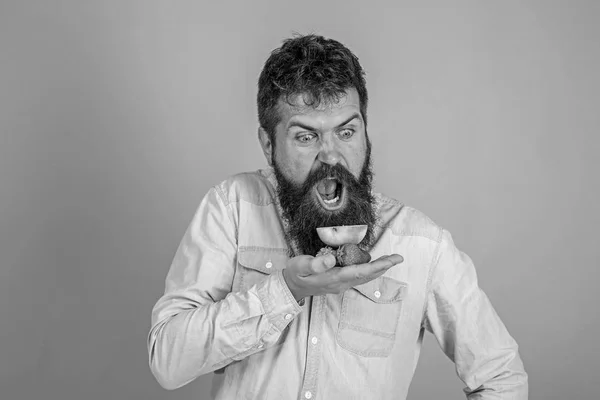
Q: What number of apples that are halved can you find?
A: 1